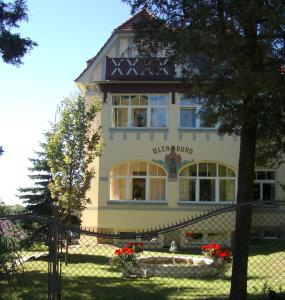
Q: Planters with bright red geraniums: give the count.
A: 2